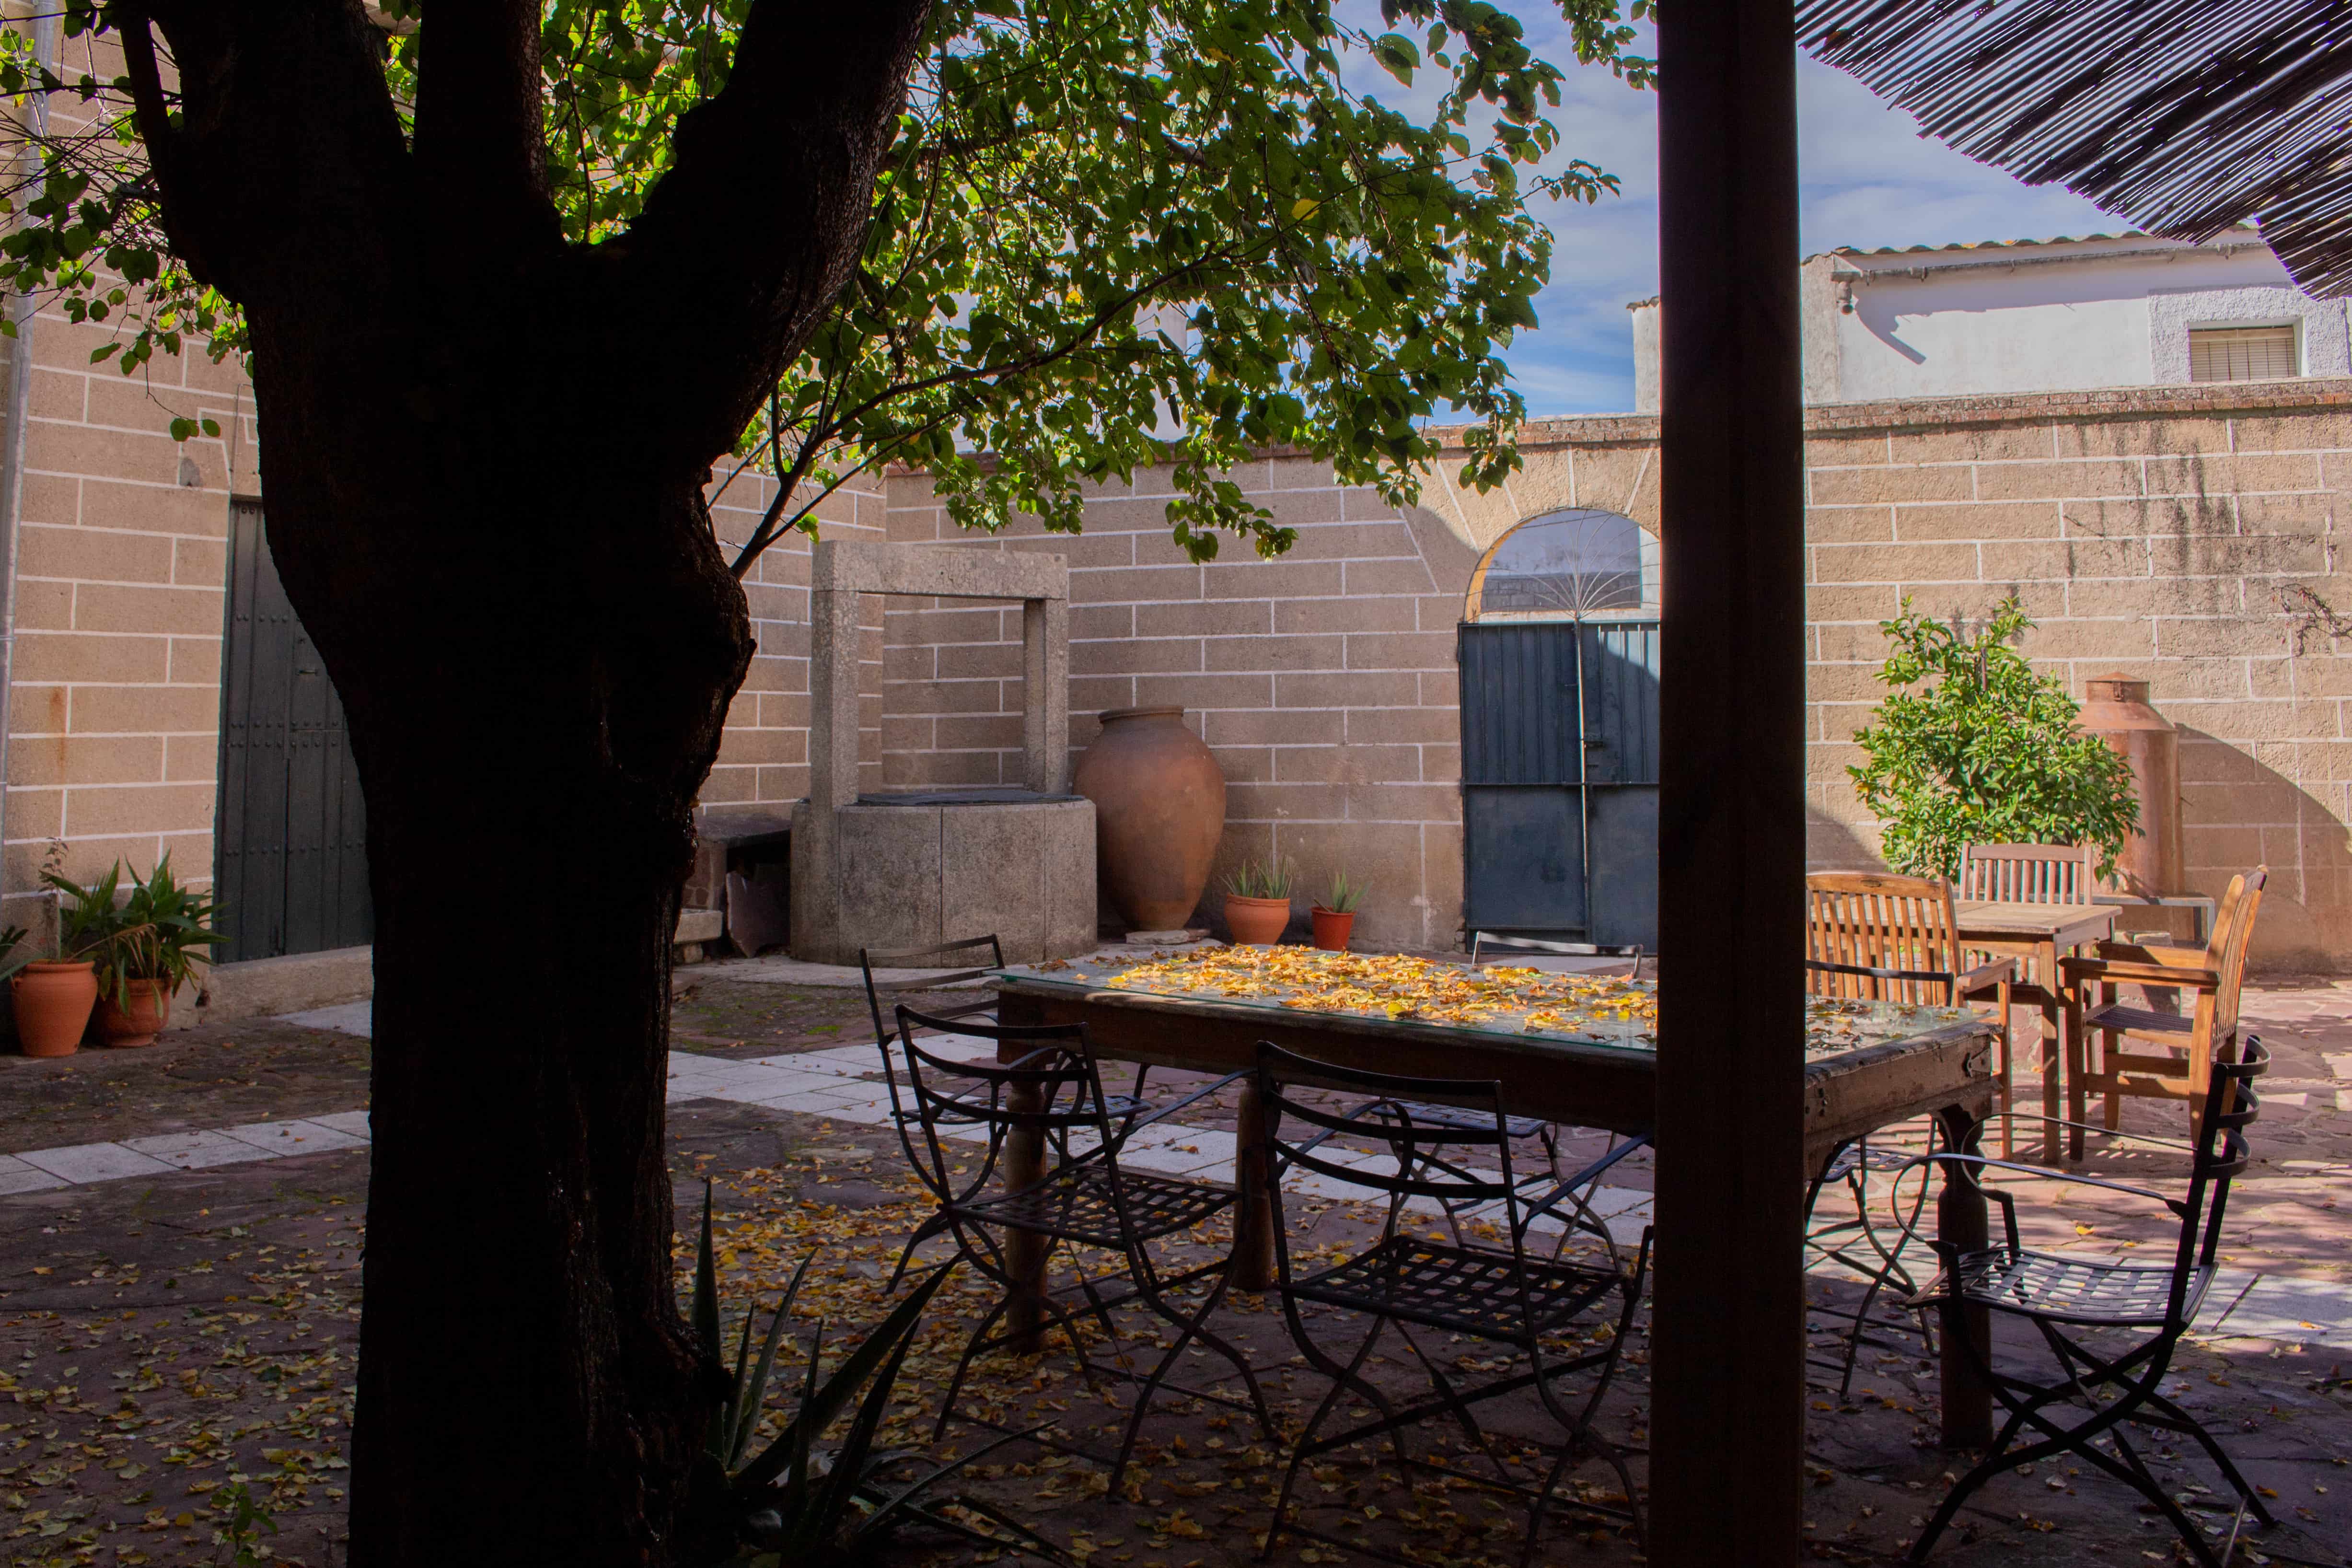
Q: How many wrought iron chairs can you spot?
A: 6